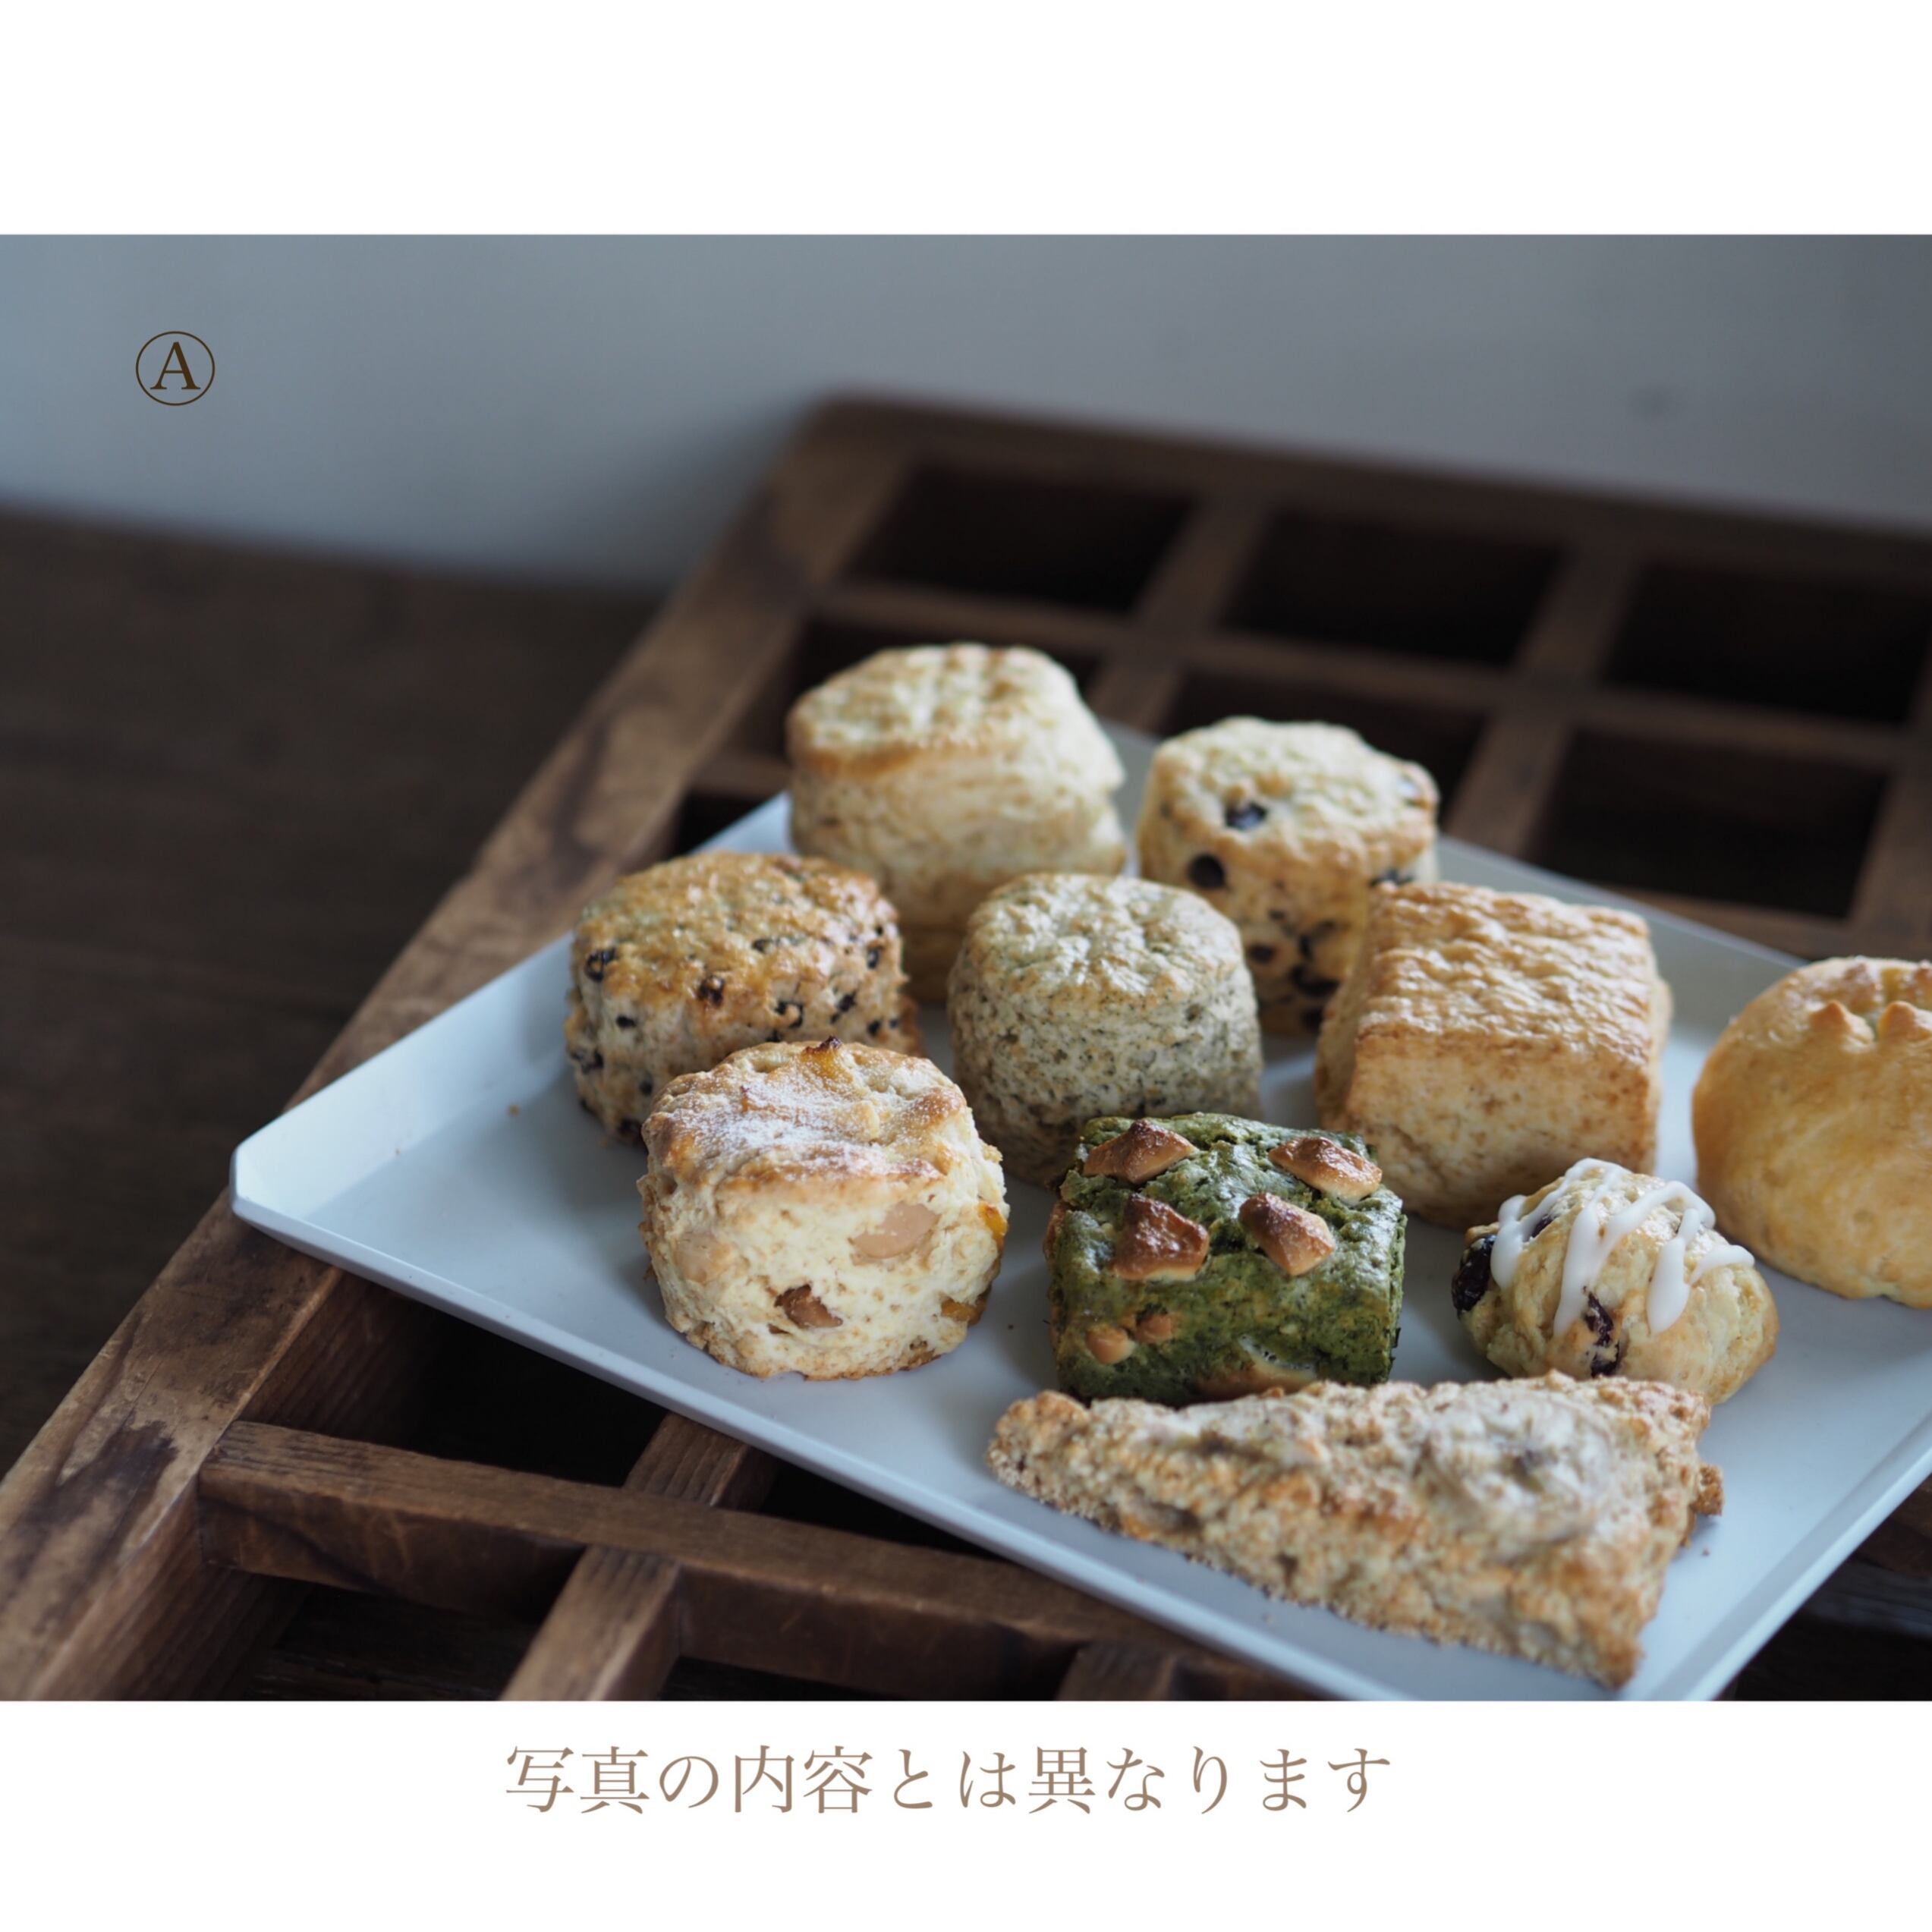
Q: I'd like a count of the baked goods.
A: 10